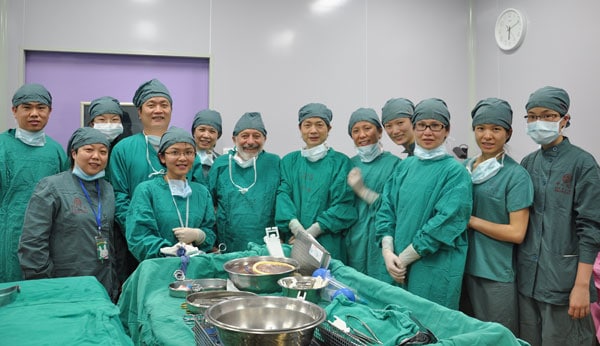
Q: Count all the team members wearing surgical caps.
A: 13